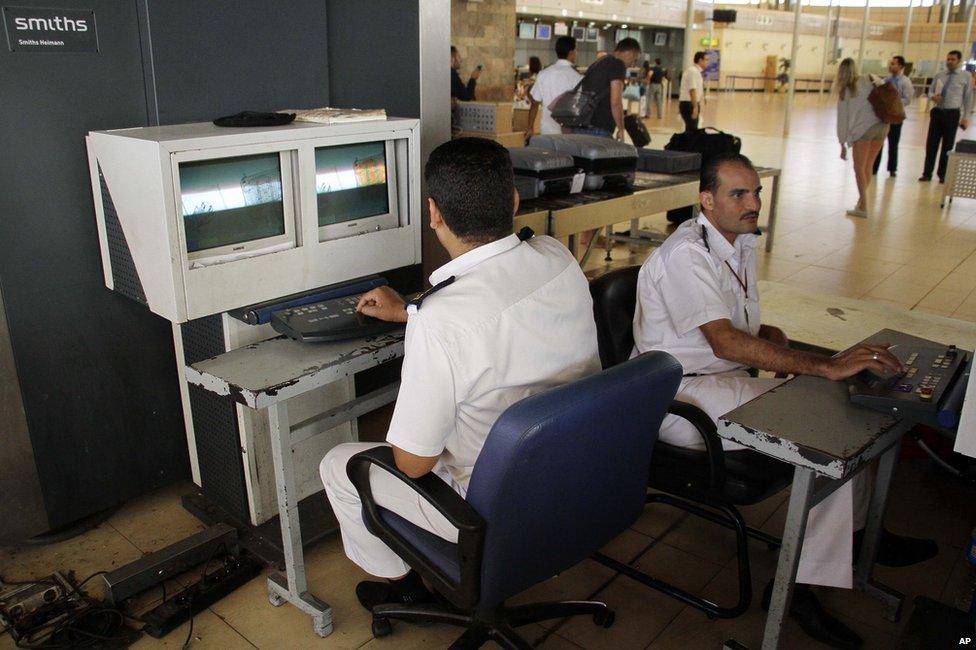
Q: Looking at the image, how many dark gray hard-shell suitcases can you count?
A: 2